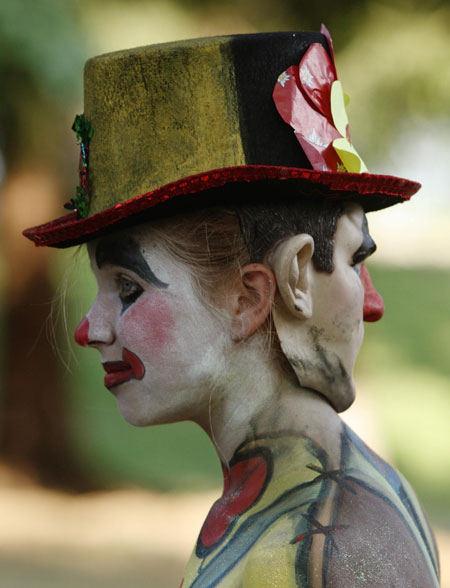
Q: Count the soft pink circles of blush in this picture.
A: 1